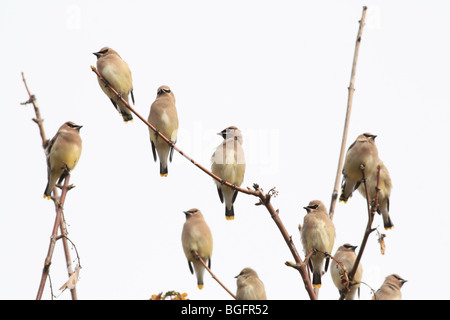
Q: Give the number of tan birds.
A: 11